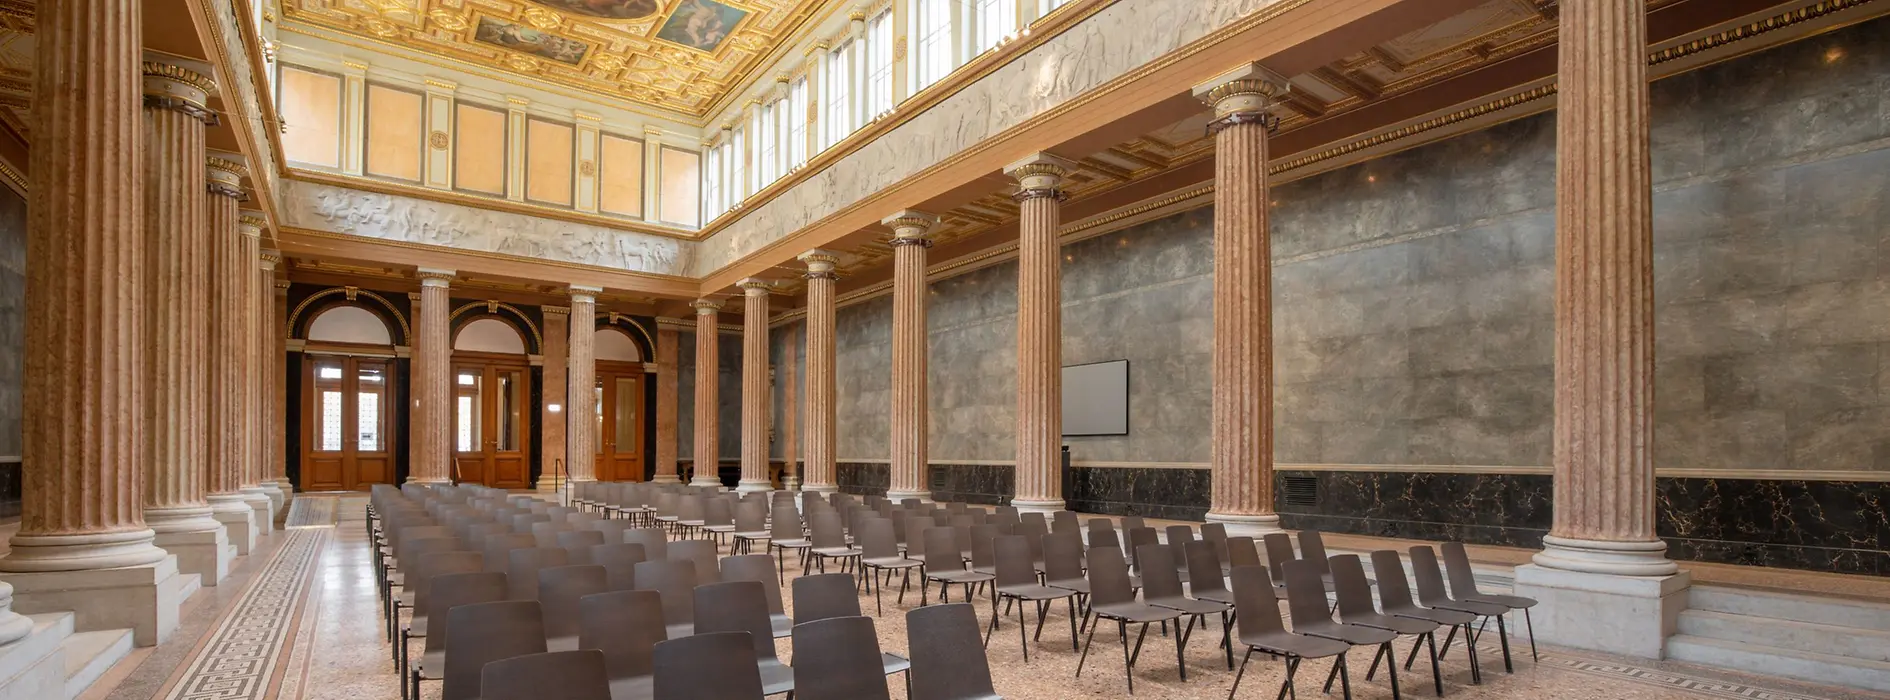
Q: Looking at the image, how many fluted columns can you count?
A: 14